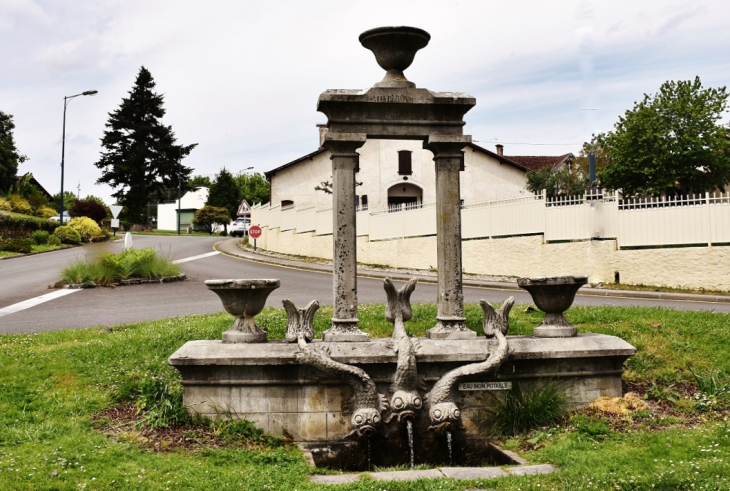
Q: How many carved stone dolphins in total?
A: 3